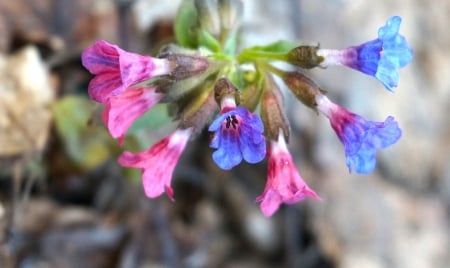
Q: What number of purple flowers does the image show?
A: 3